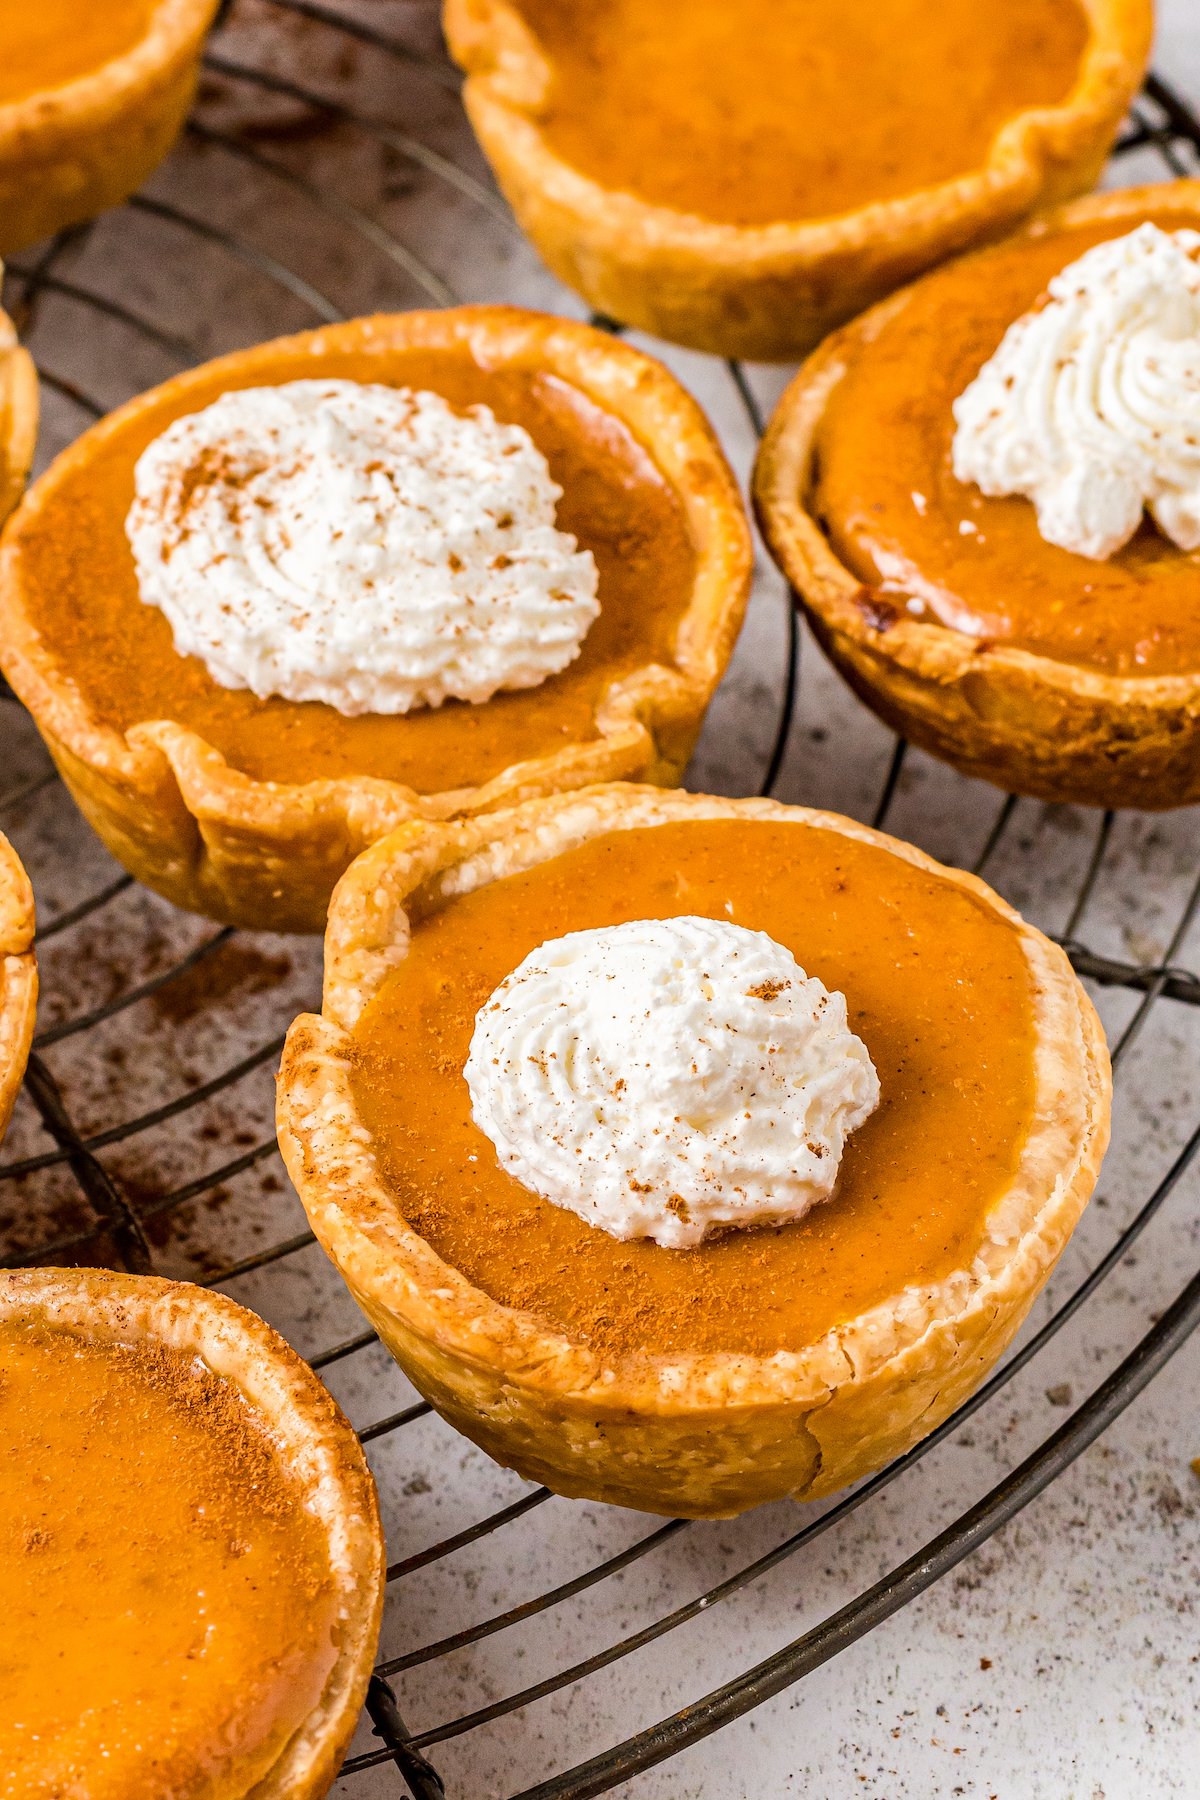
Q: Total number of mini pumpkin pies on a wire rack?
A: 8